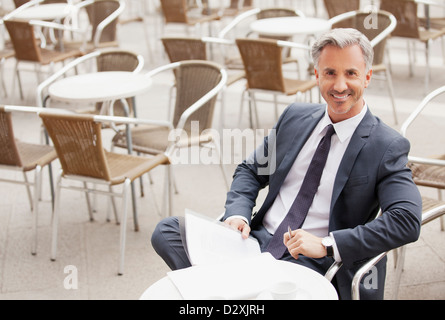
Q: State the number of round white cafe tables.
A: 4